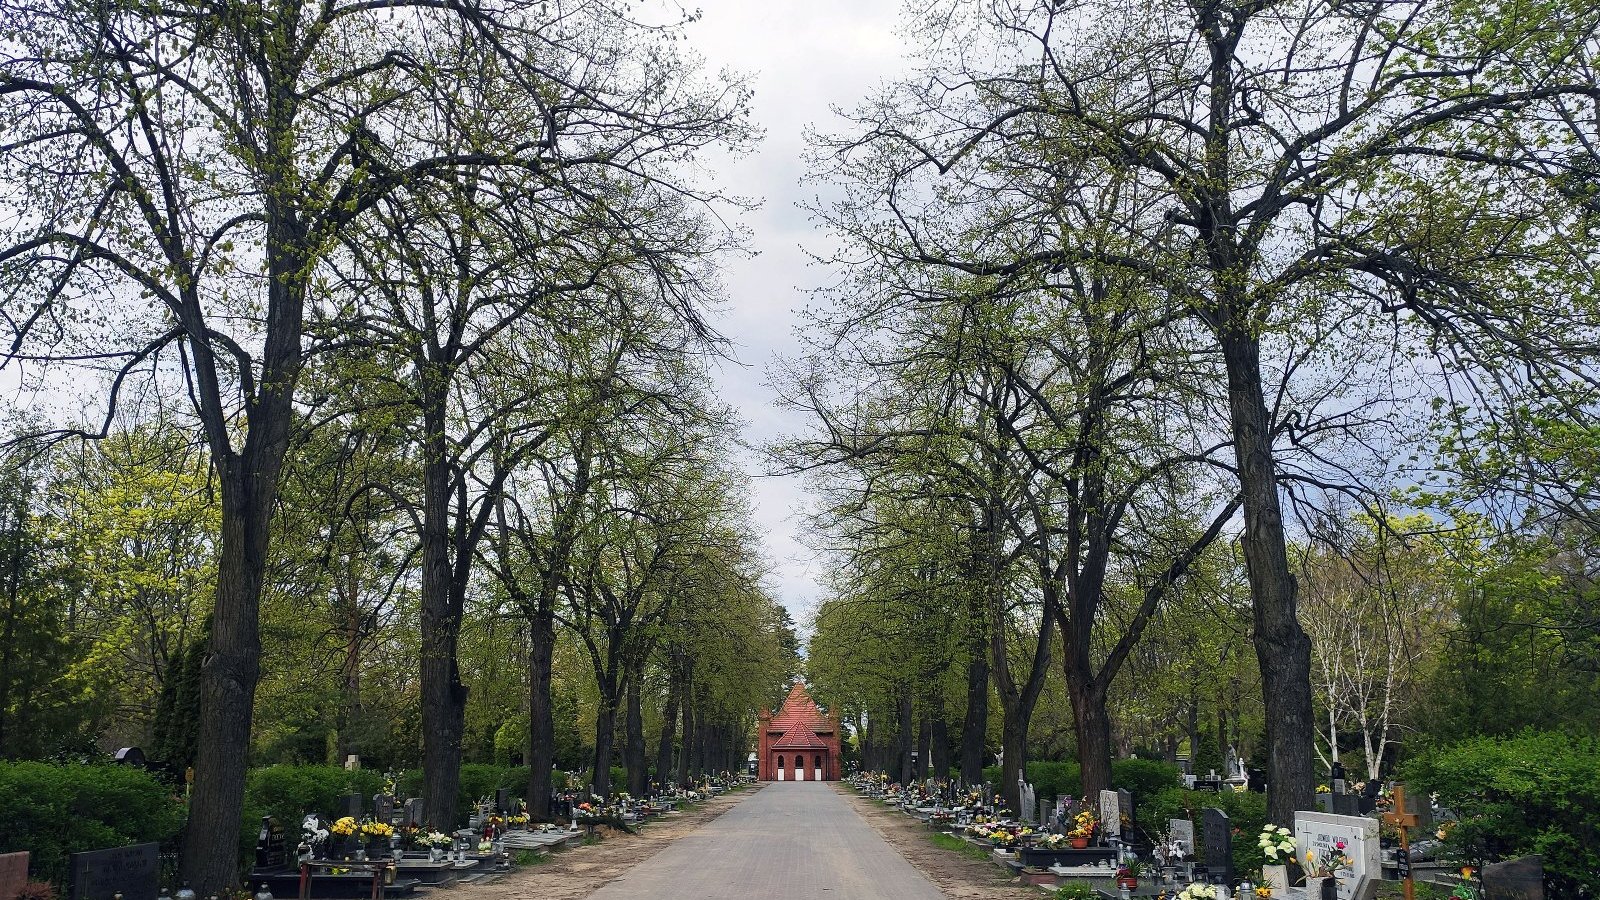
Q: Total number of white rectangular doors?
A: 3